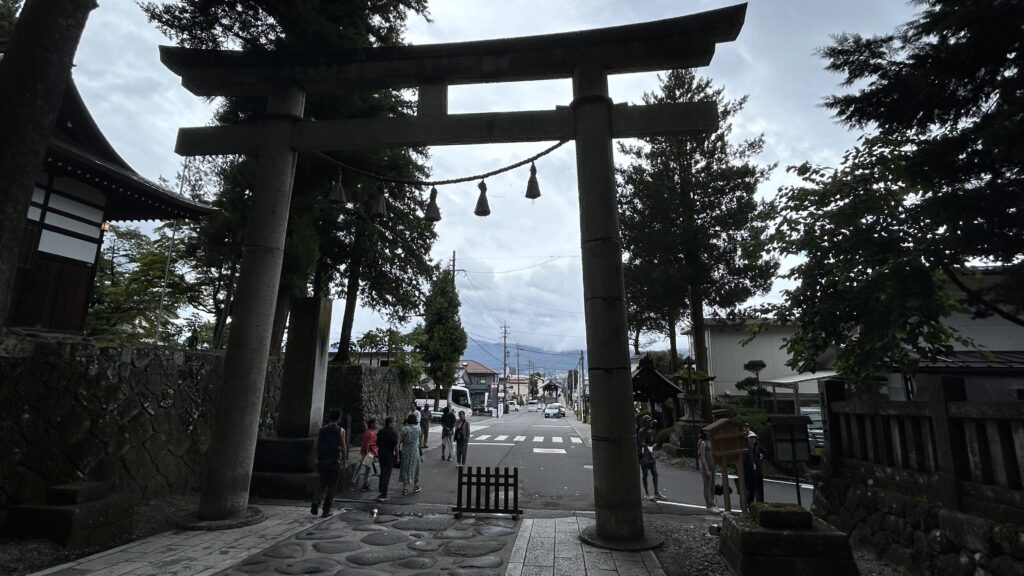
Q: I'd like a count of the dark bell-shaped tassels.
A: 5